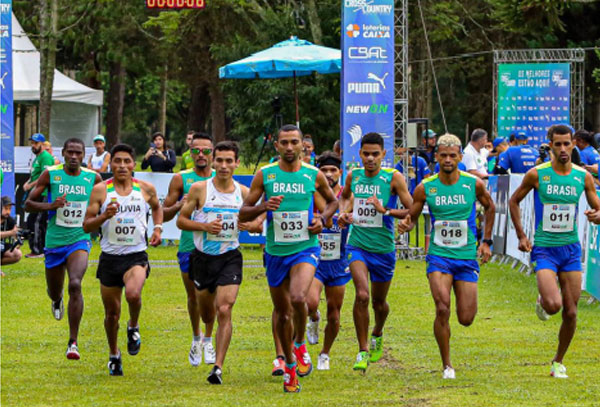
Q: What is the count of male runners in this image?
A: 9